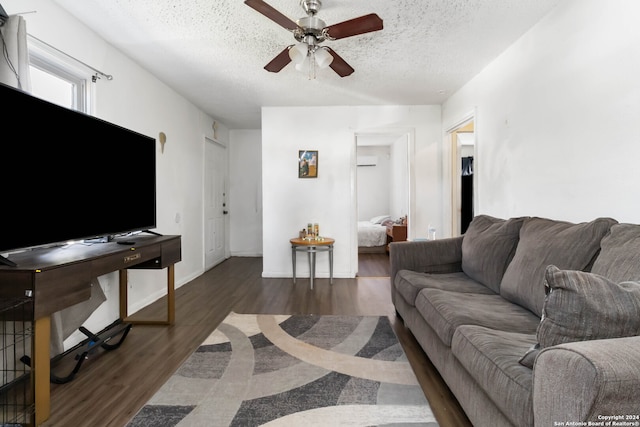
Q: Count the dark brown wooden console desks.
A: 1